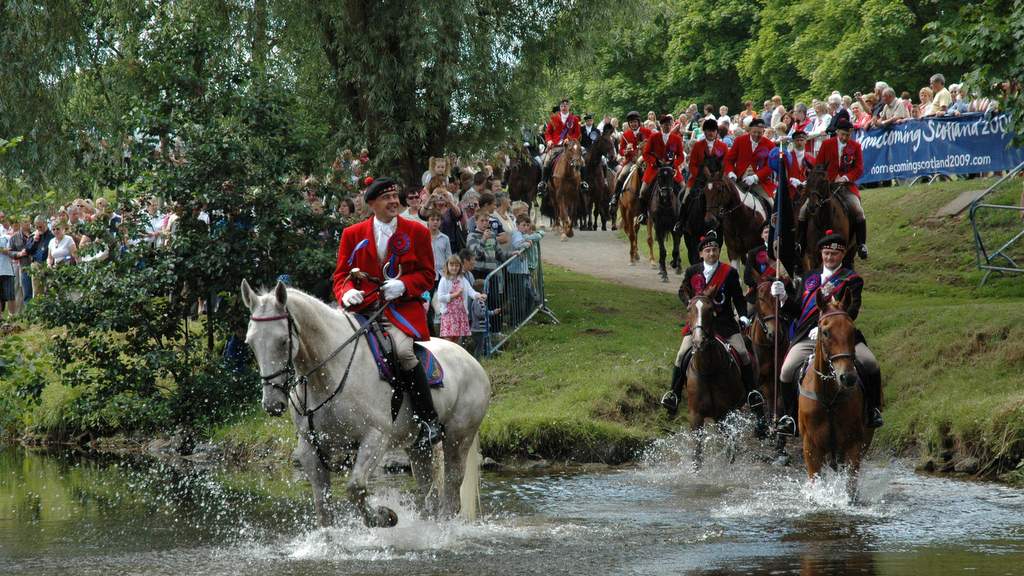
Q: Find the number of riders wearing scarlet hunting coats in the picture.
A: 8